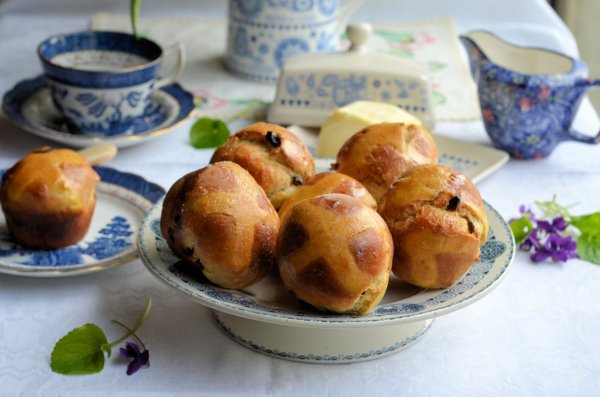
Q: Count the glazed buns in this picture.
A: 7